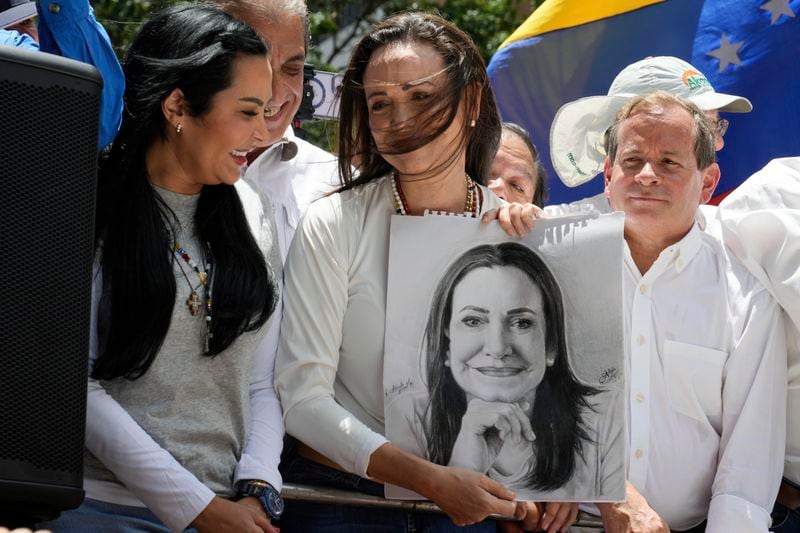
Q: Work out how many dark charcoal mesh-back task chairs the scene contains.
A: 0